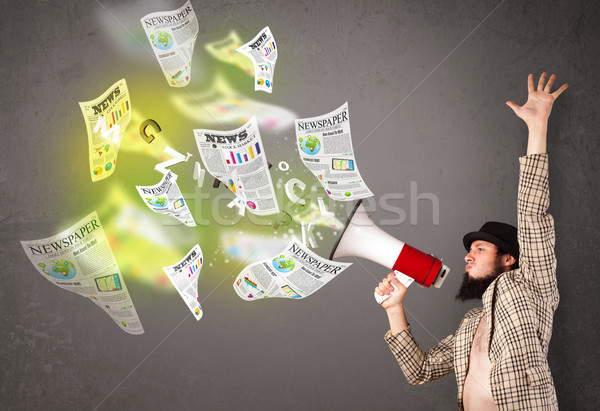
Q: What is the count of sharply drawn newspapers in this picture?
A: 9